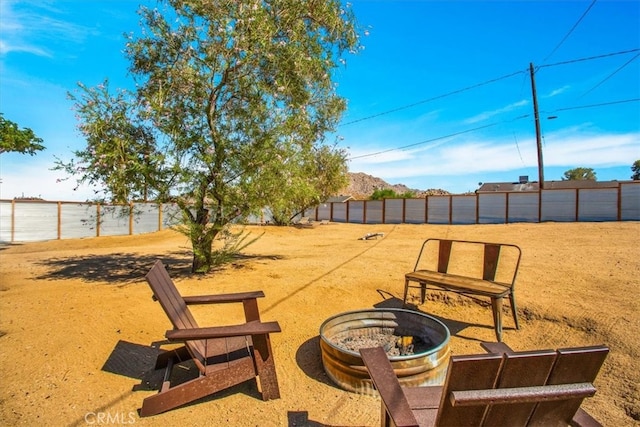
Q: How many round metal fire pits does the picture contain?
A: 1